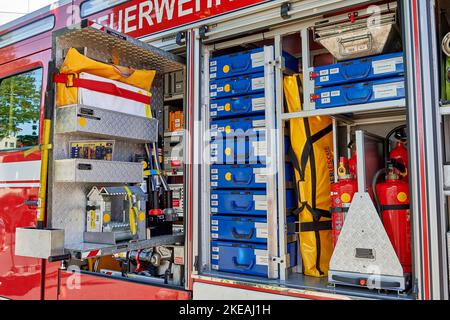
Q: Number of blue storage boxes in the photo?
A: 11